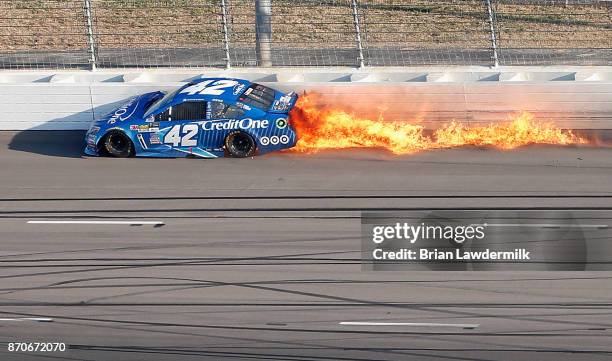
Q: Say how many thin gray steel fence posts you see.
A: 4